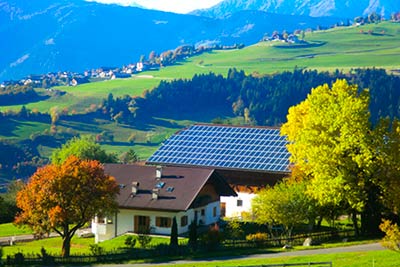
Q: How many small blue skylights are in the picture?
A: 3